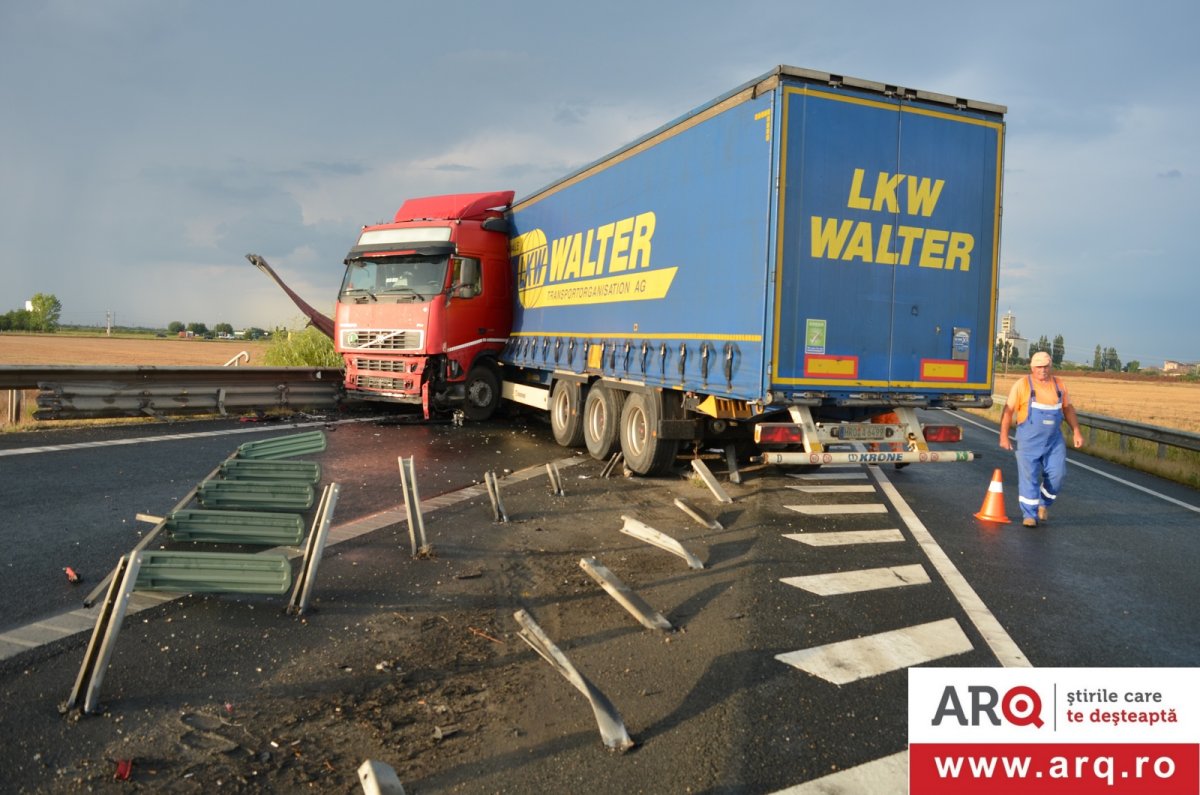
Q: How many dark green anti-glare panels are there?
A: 5